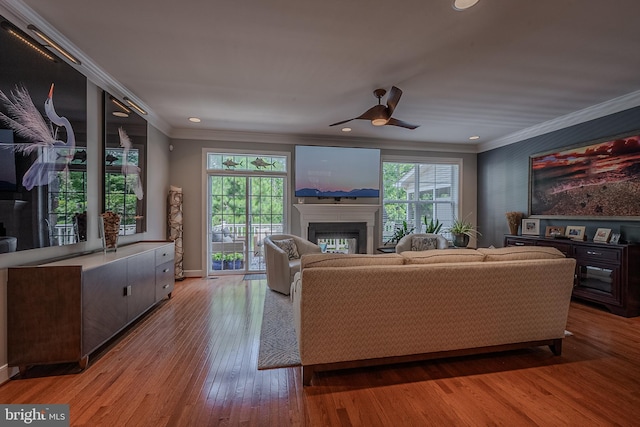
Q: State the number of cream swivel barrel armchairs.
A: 2